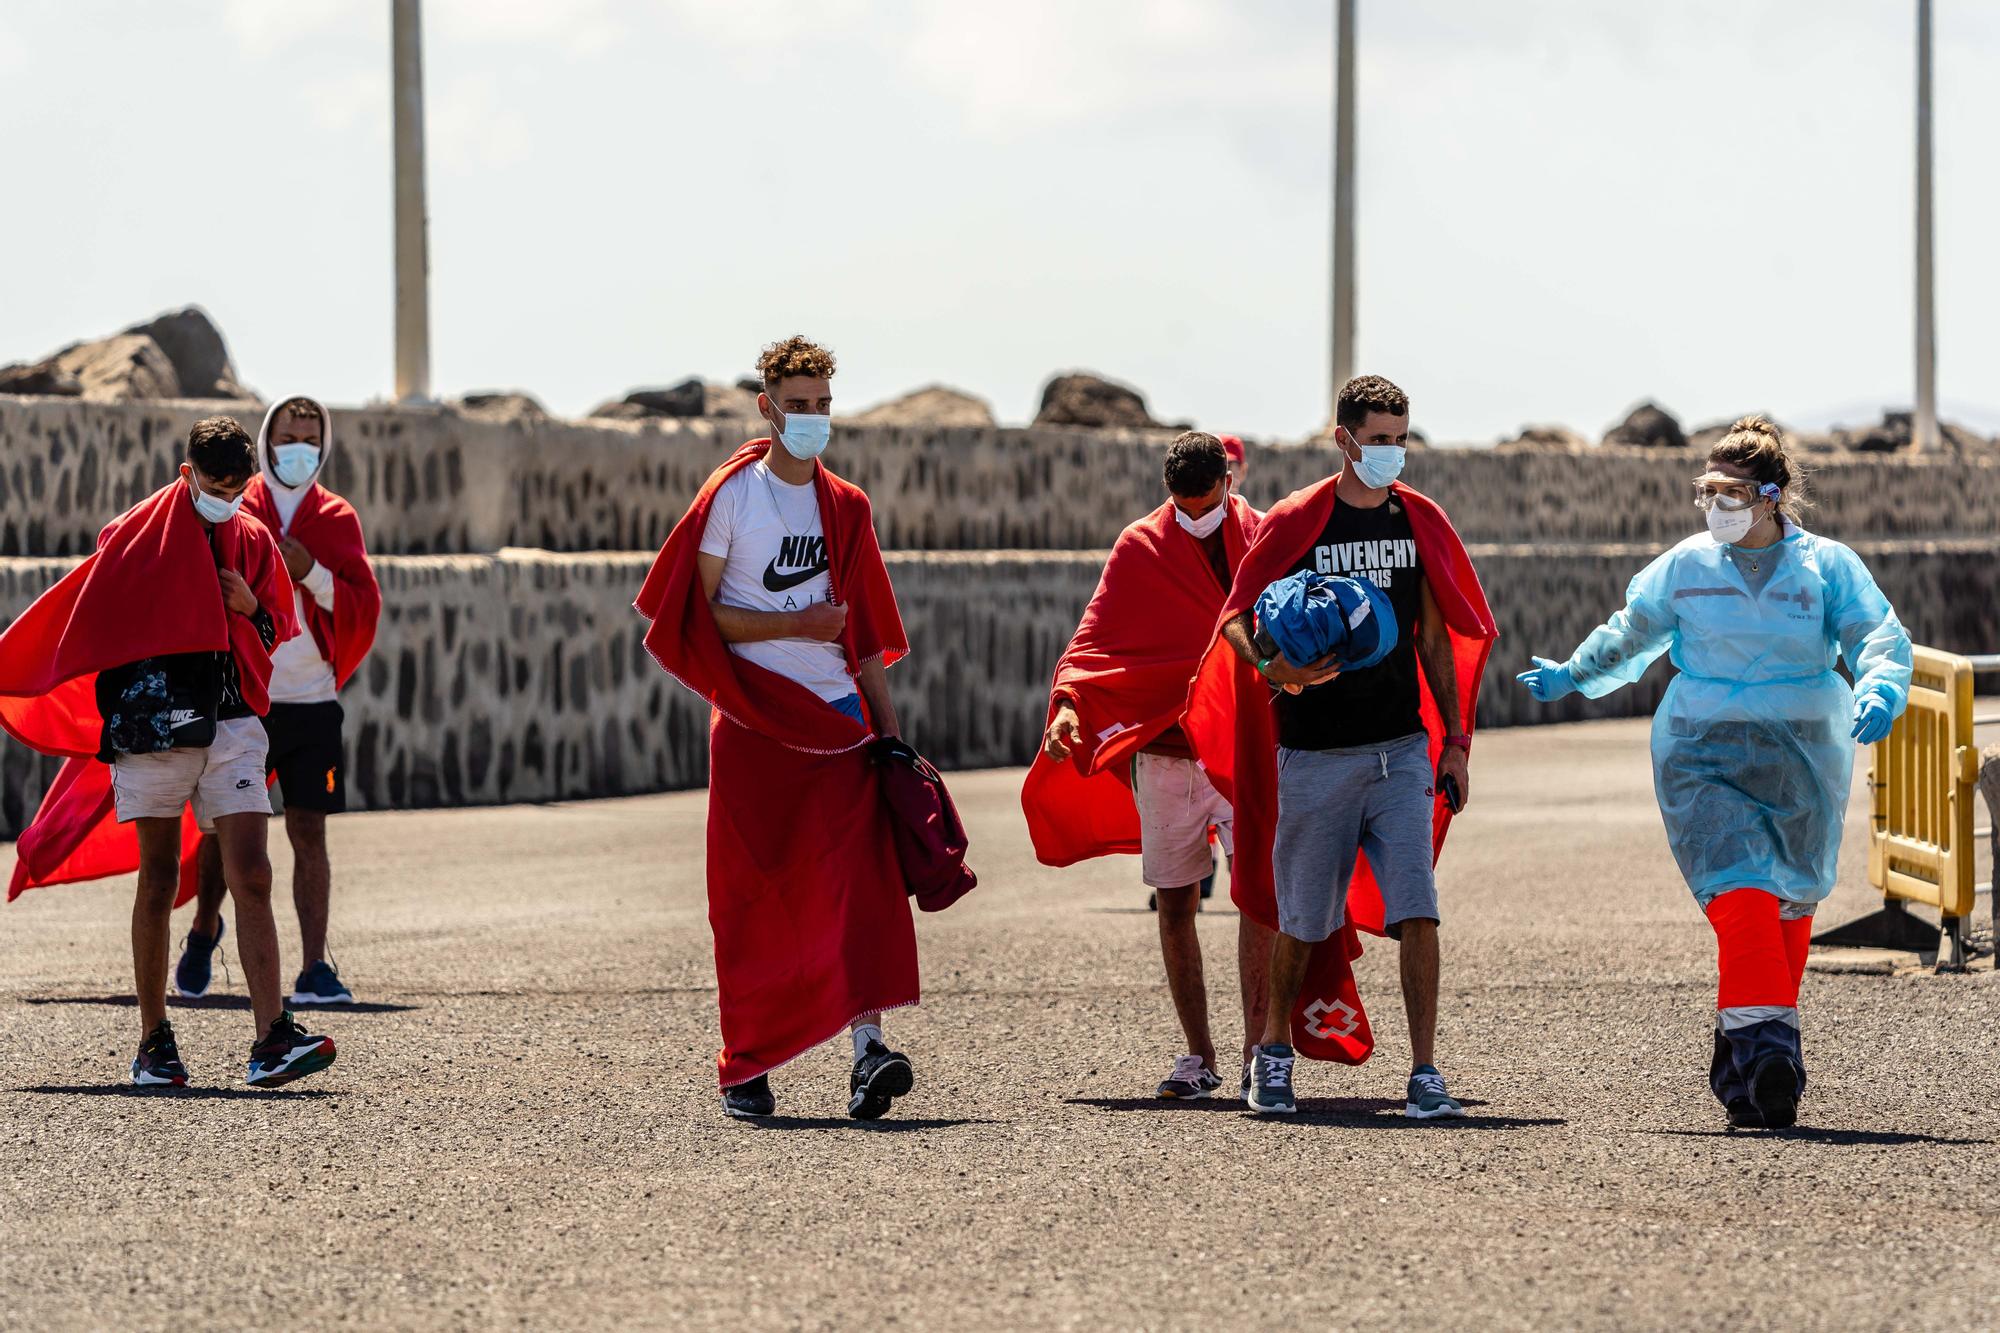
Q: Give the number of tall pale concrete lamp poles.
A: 3